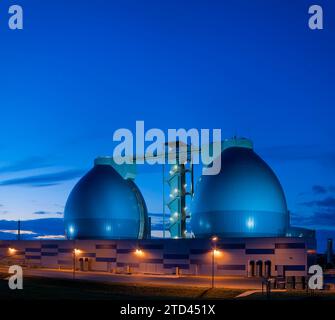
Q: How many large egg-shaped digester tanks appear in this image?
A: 2